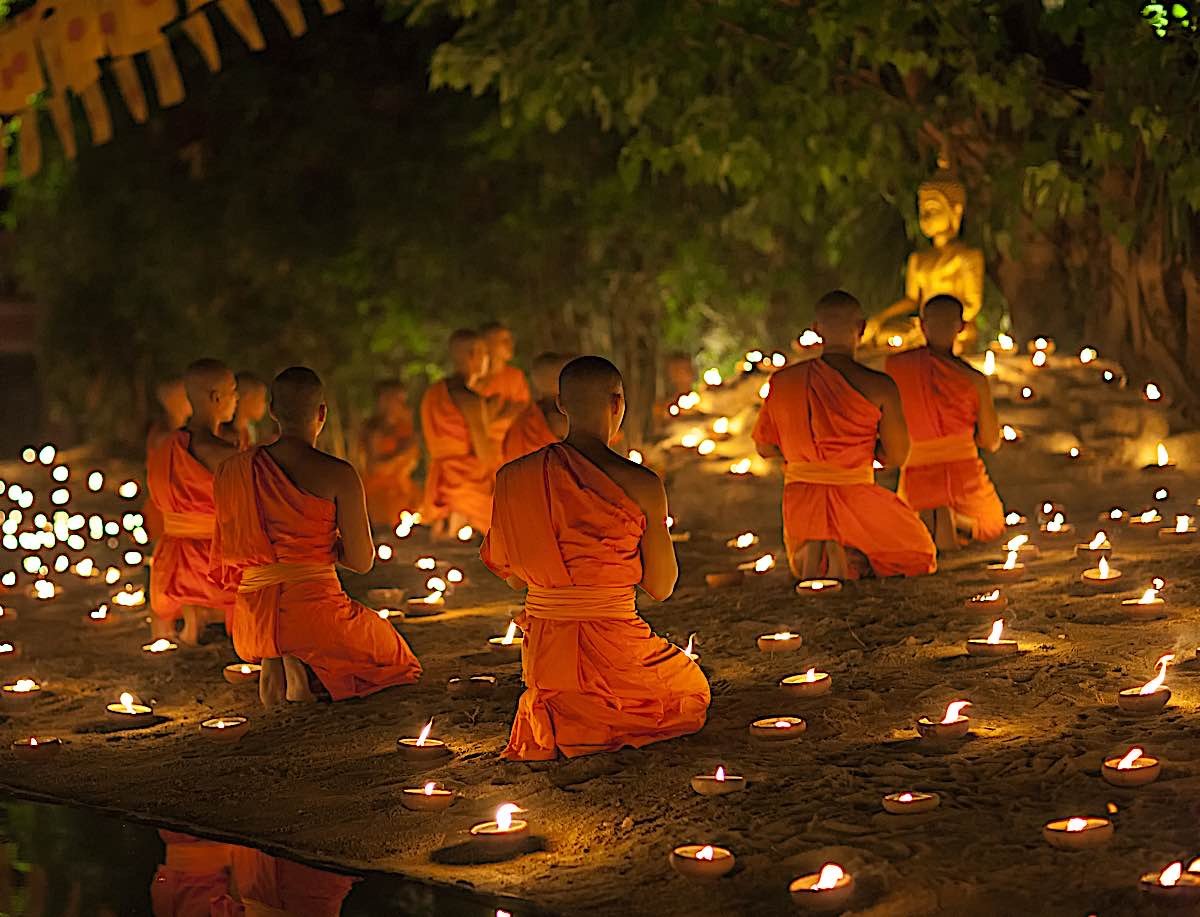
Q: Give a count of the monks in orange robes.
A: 11